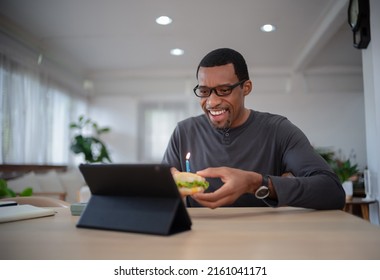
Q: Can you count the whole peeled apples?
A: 0